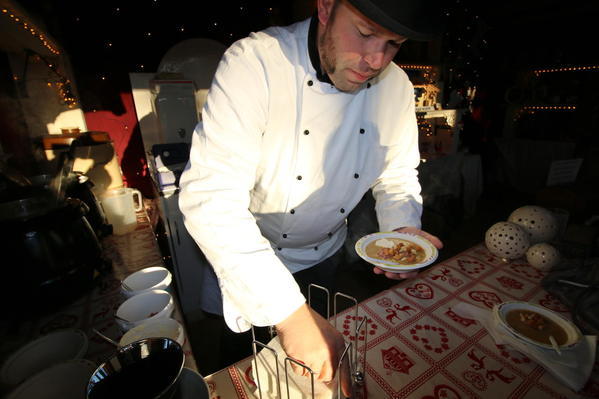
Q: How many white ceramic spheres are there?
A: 3